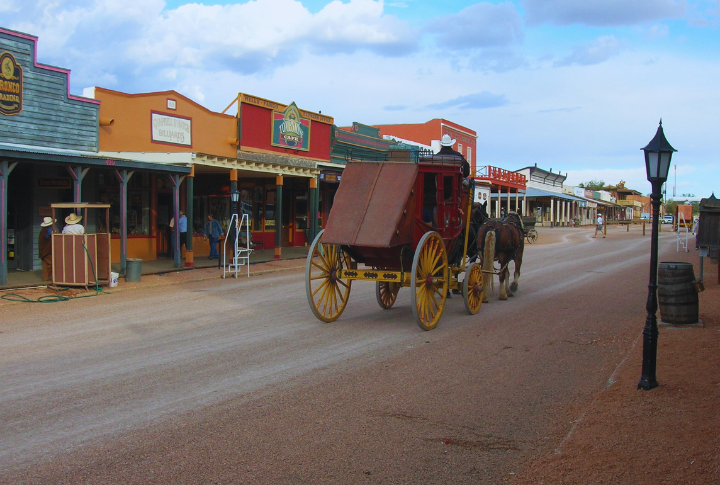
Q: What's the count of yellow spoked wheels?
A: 4